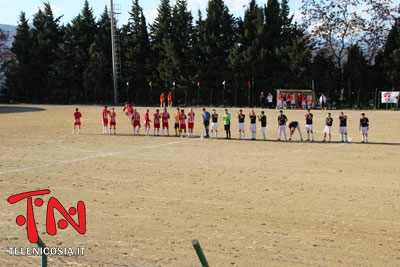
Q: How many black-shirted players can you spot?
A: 10